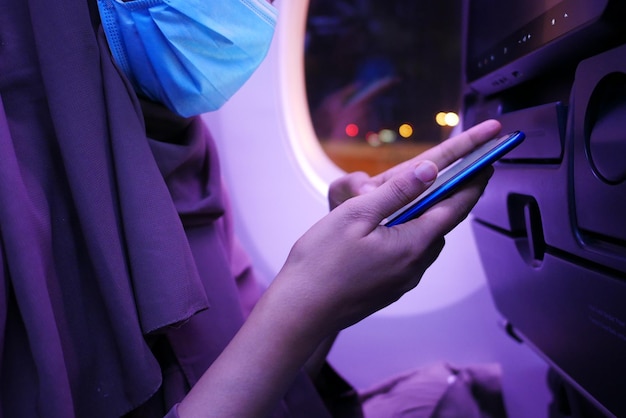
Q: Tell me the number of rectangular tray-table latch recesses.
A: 1